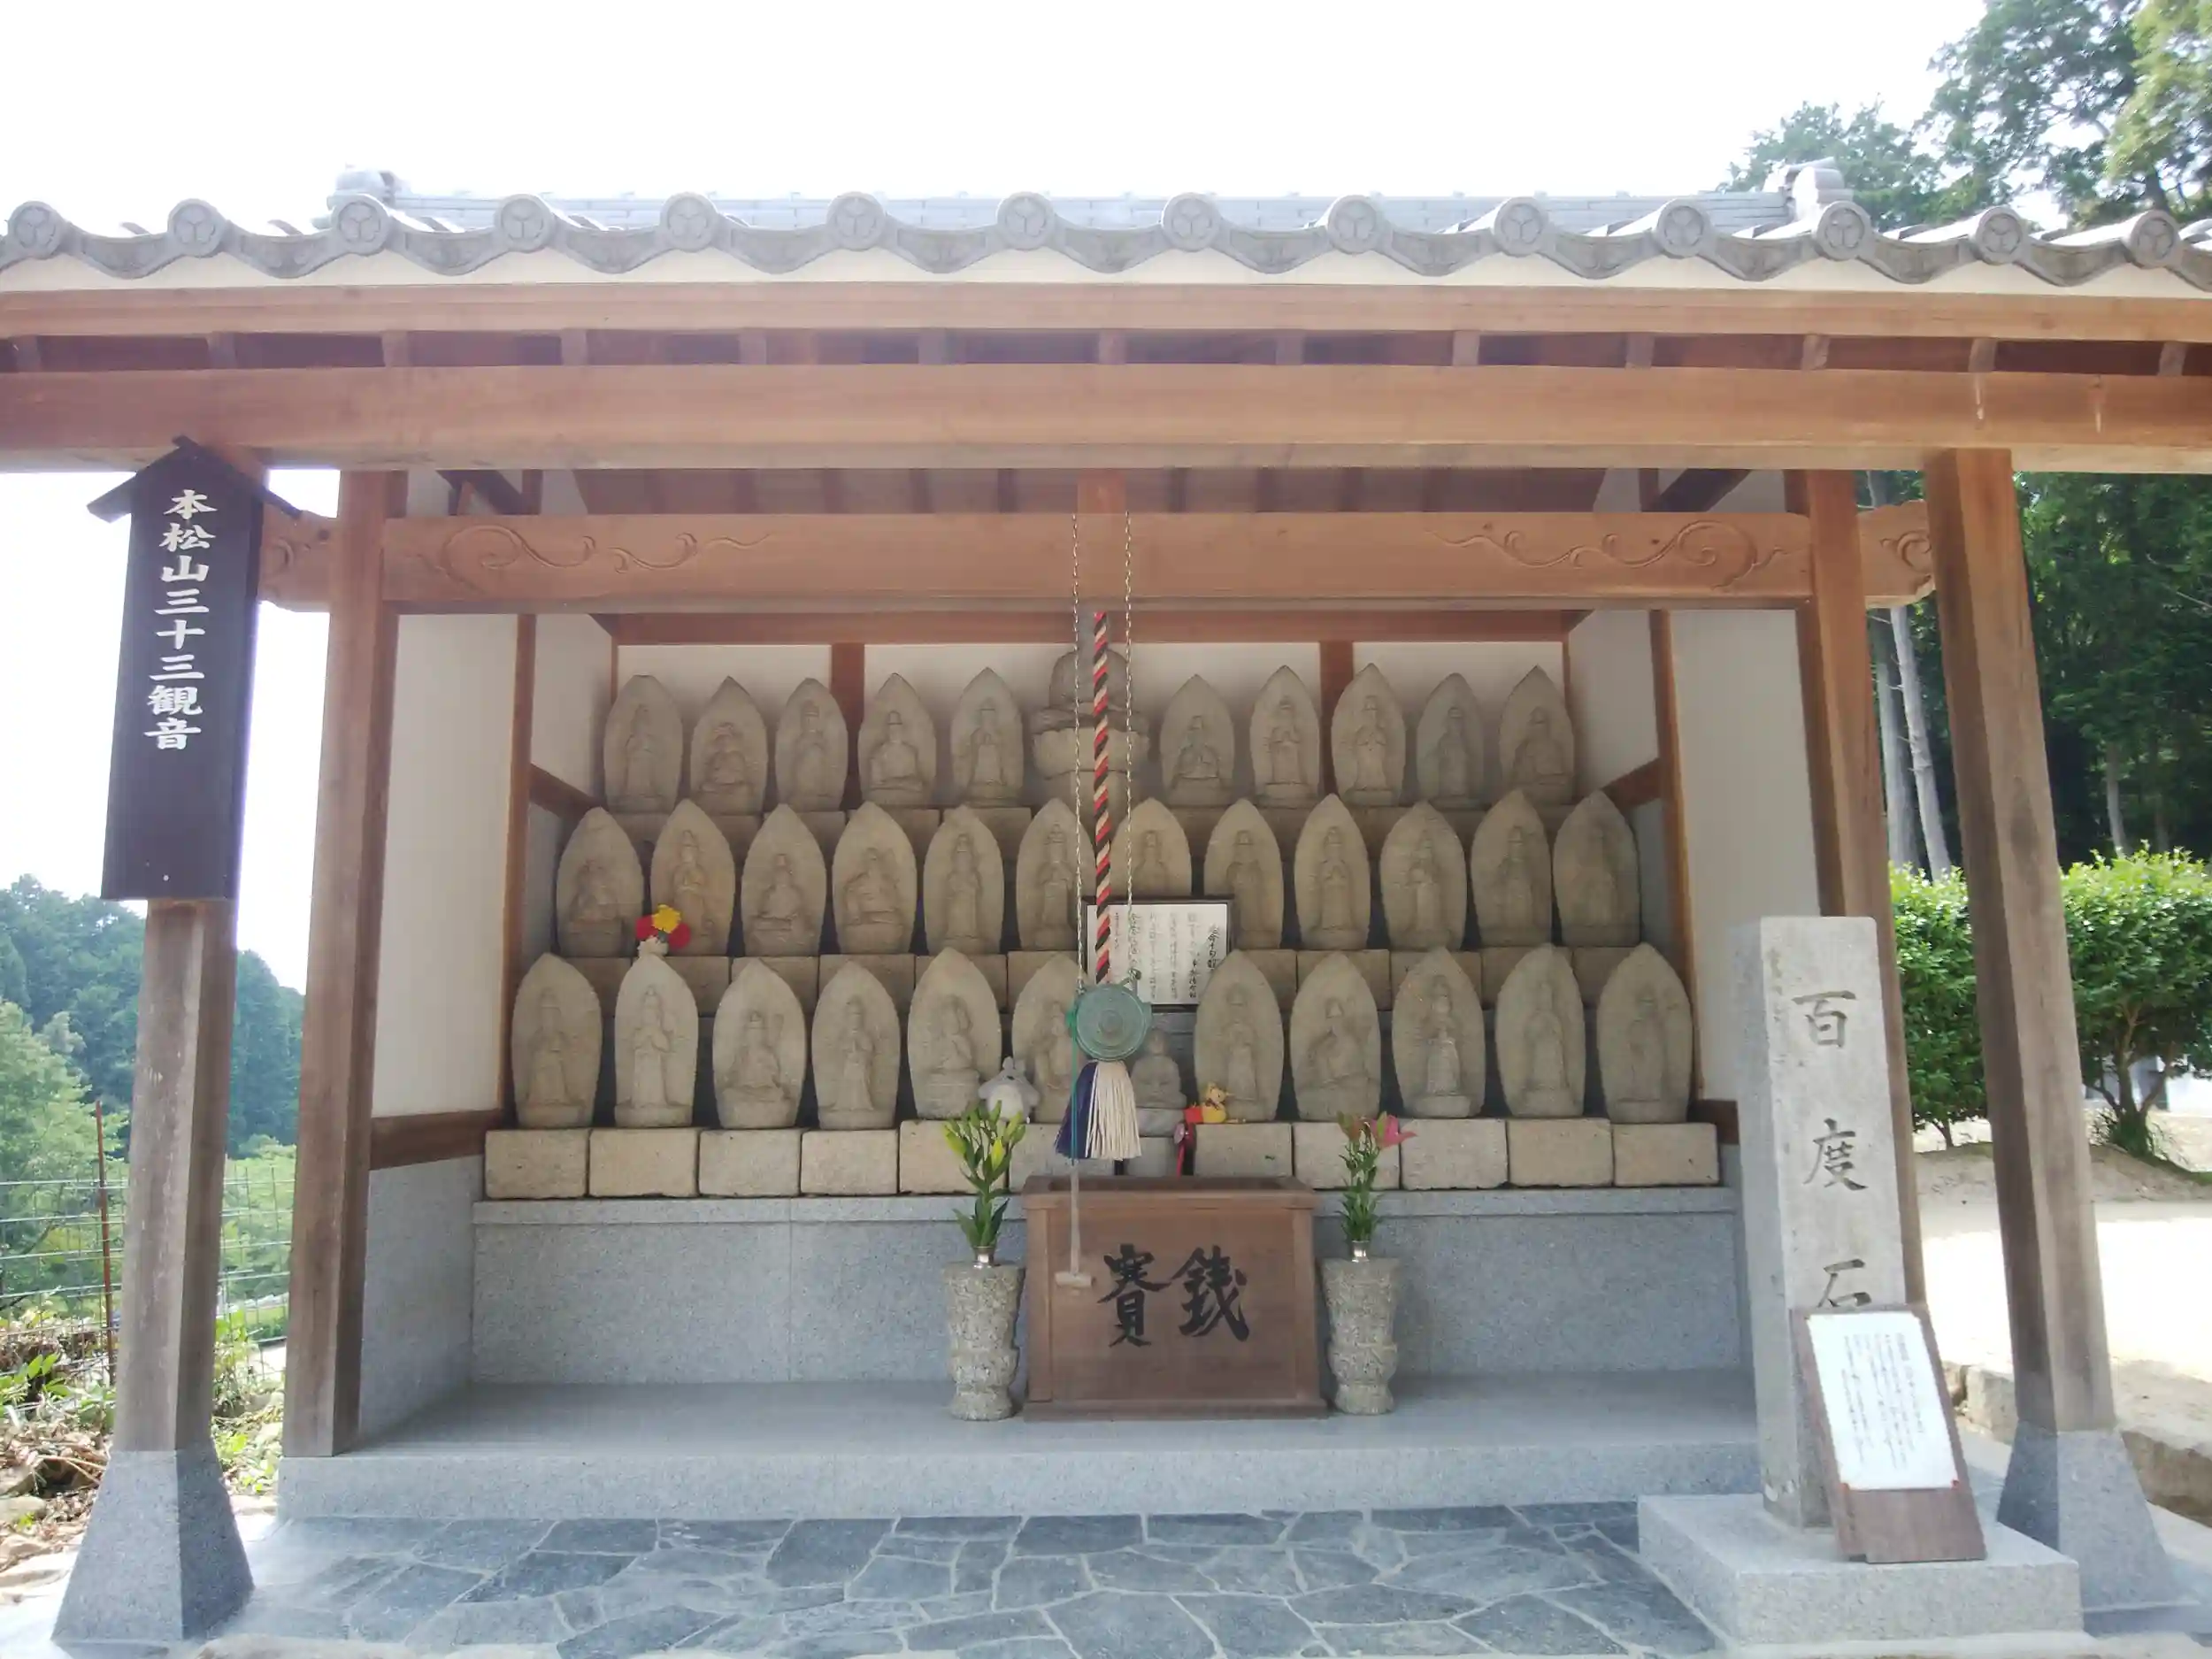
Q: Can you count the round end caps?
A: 14